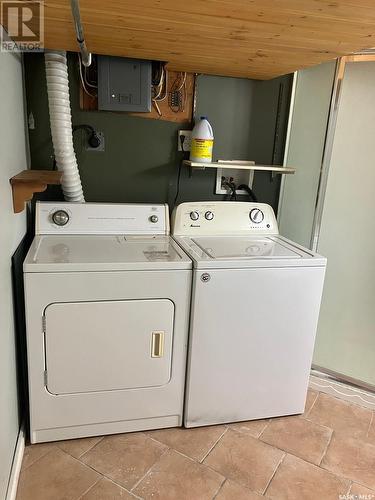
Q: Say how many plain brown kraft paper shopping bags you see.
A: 0